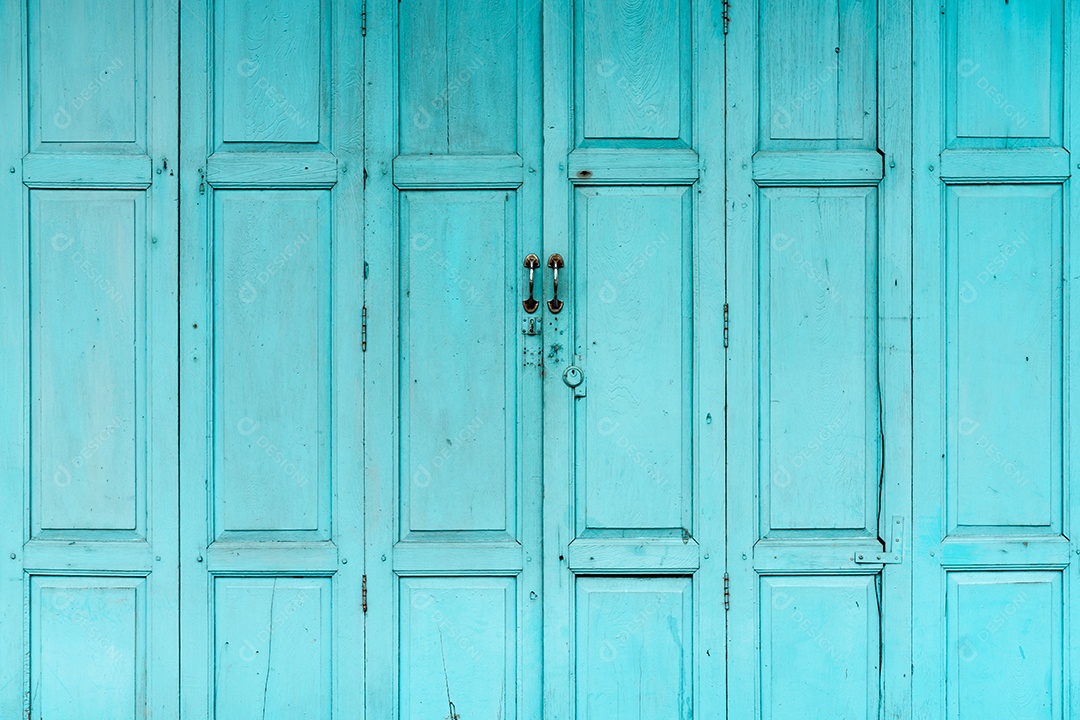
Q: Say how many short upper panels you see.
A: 6